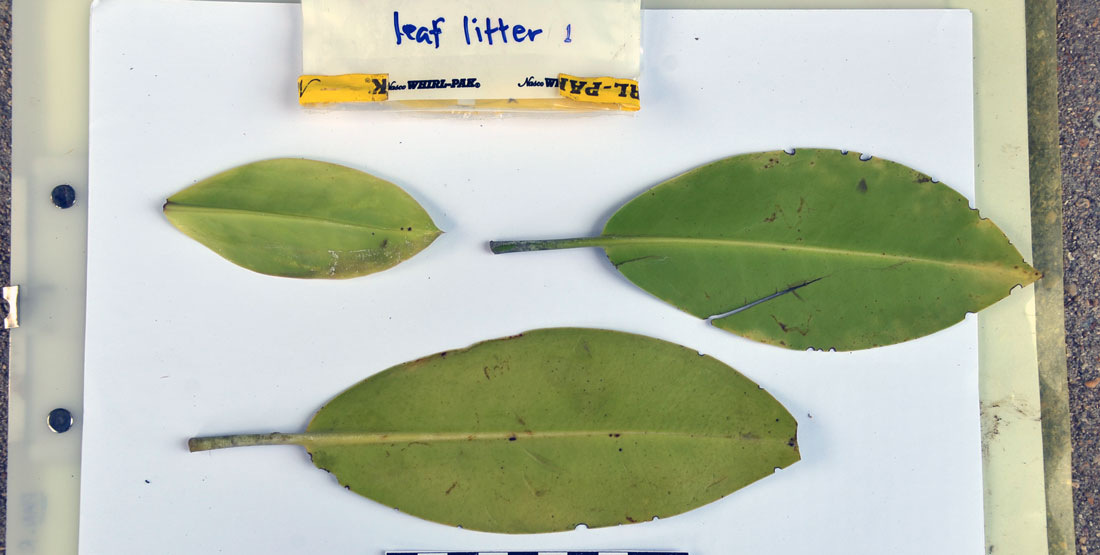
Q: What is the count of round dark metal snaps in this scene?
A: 2